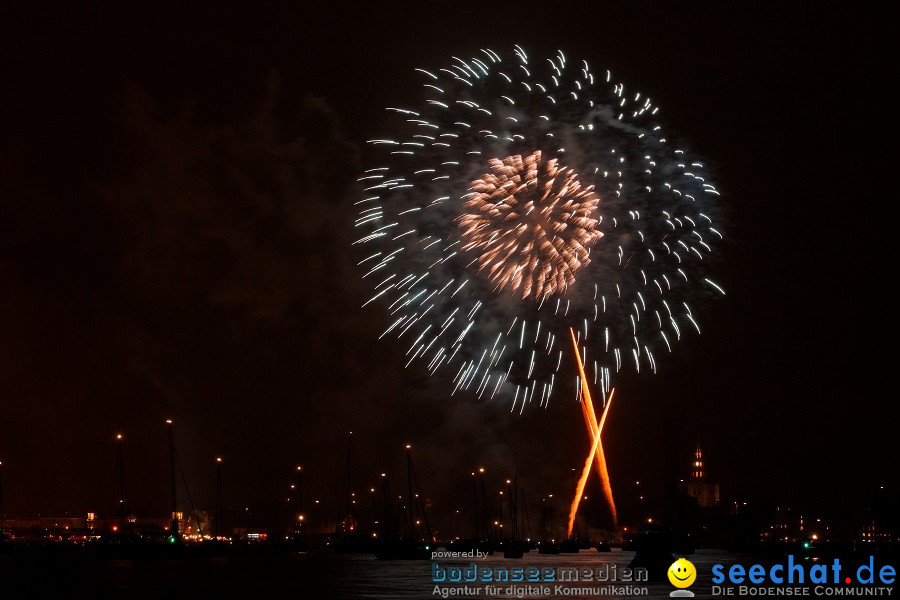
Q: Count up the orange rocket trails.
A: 2